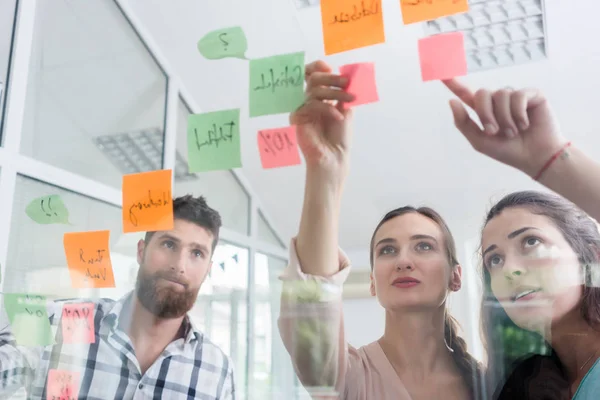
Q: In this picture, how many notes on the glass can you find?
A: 14